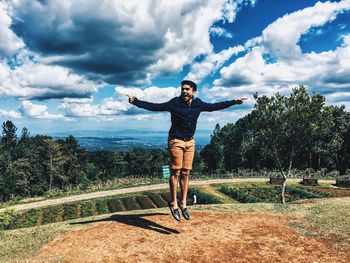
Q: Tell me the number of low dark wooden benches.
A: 3